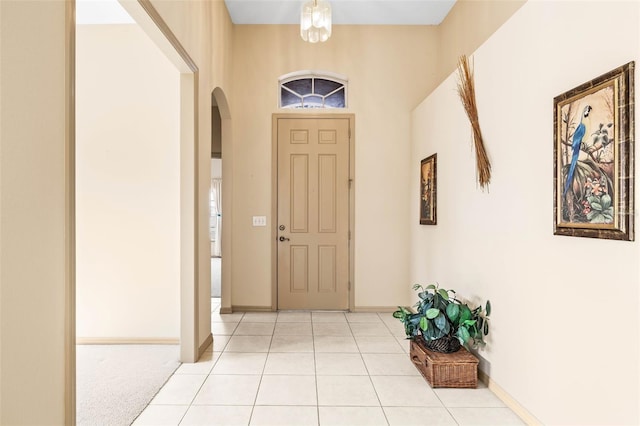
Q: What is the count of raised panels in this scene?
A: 6